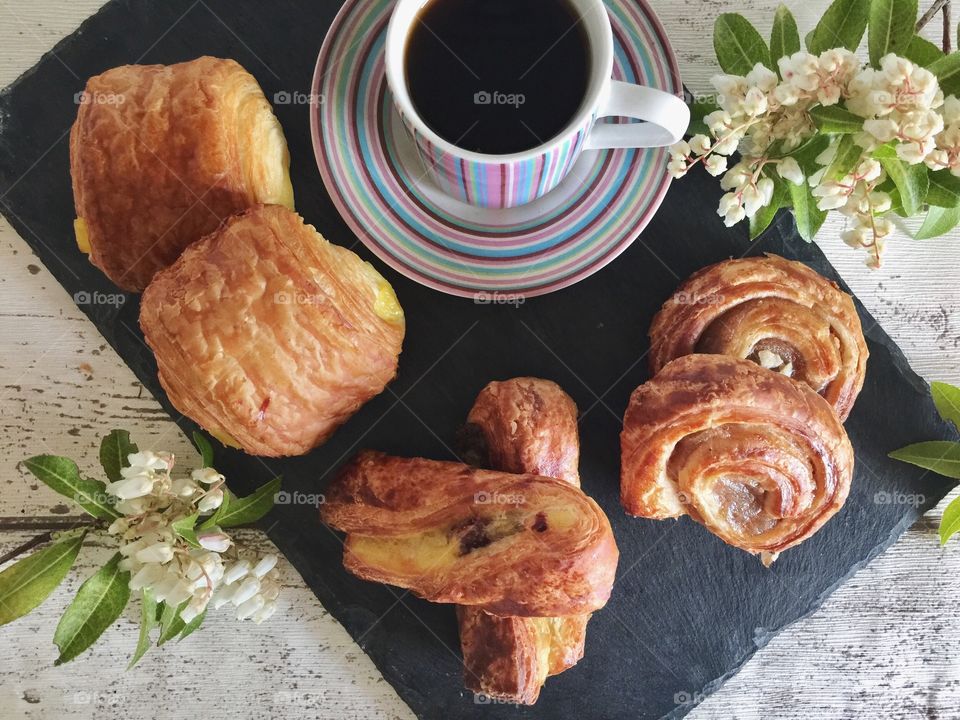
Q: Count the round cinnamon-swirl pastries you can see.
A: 2